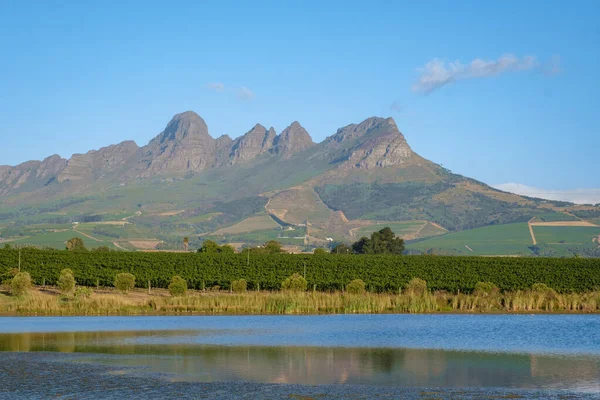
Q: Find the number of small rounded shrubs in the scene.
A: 10